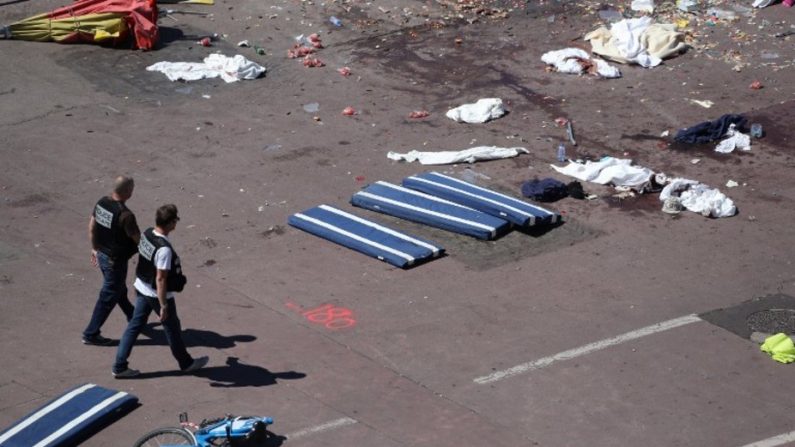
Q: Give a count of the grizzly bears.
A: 0